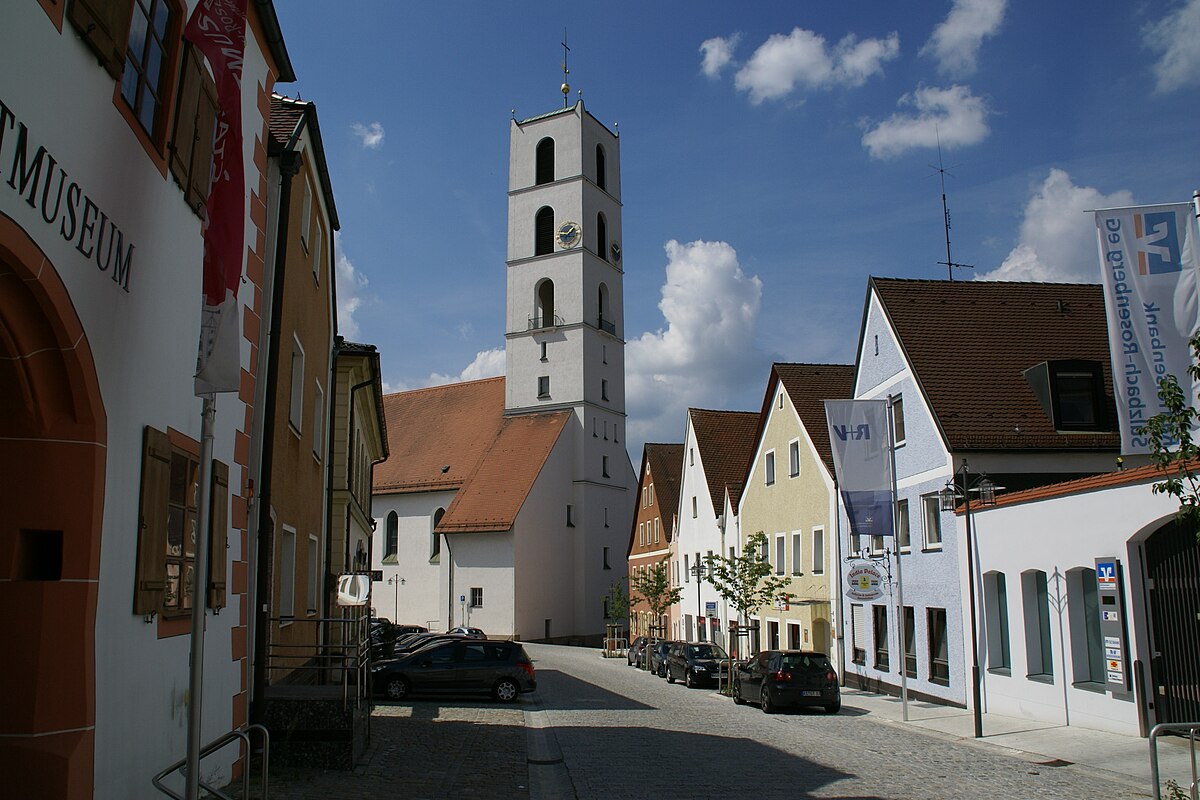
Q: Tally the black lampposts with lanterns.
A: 3